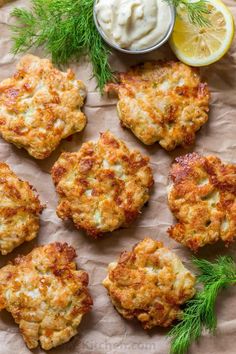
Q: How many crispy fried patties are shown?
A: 7